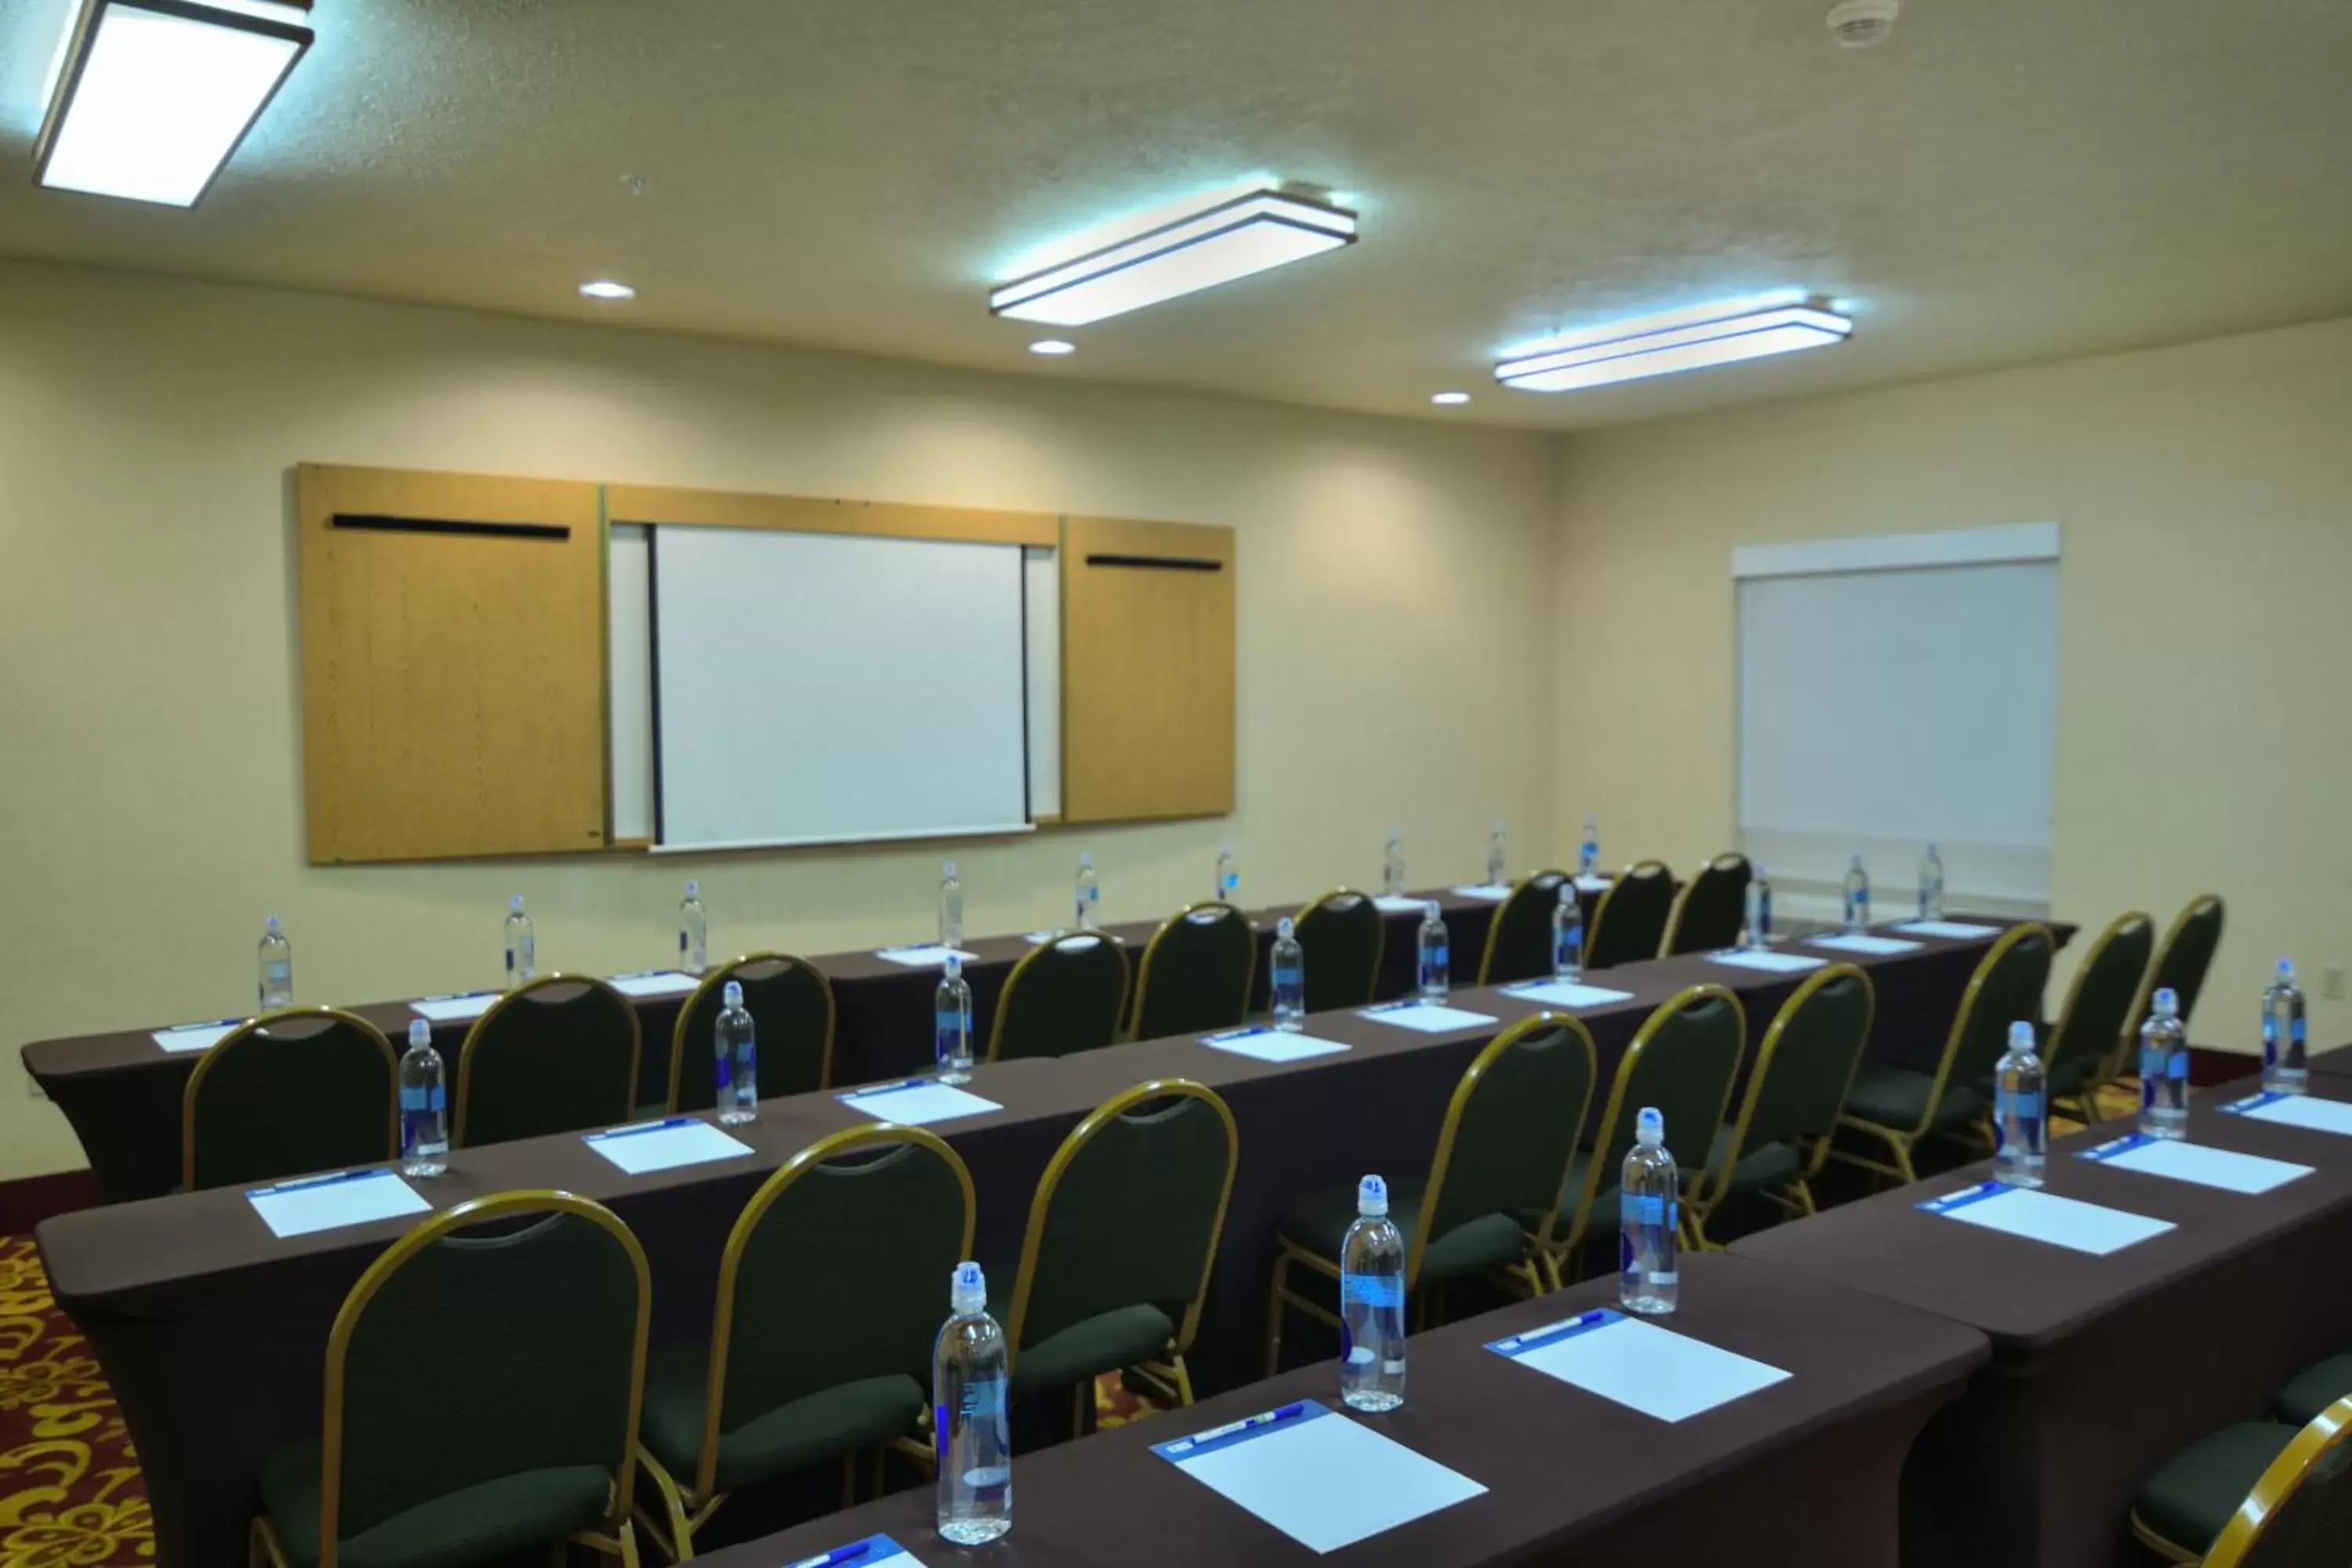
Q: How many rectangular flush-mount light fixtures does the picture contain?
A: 3